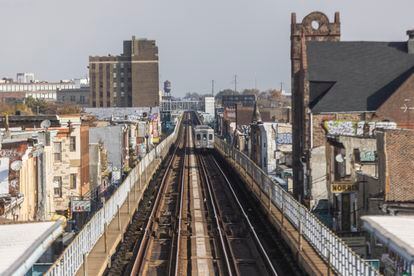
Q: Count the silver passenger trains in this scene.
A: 1